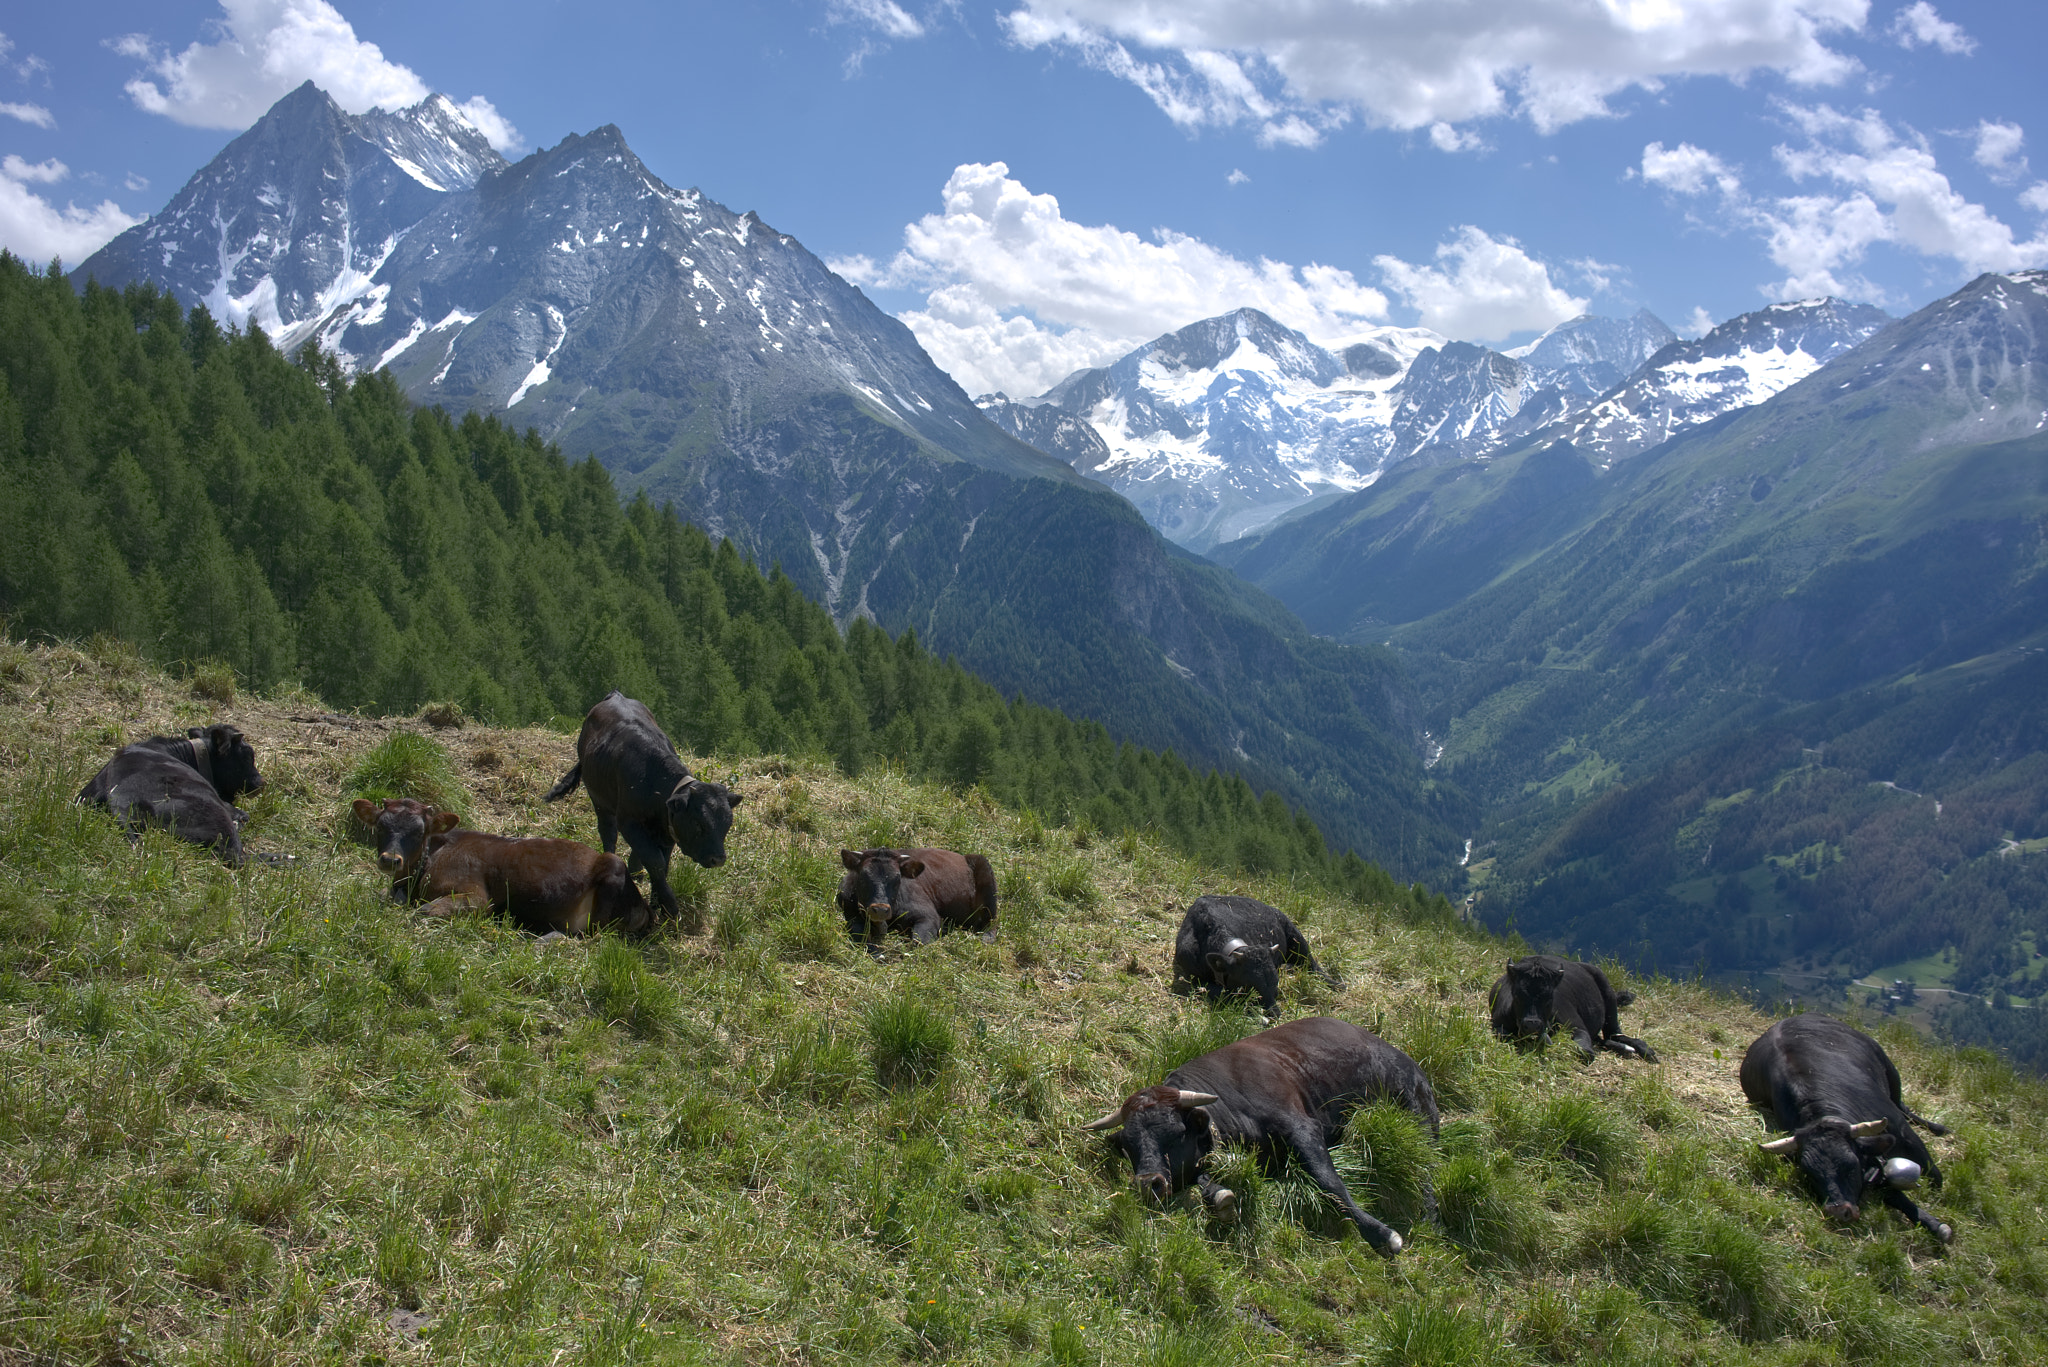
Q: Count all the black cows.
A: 5